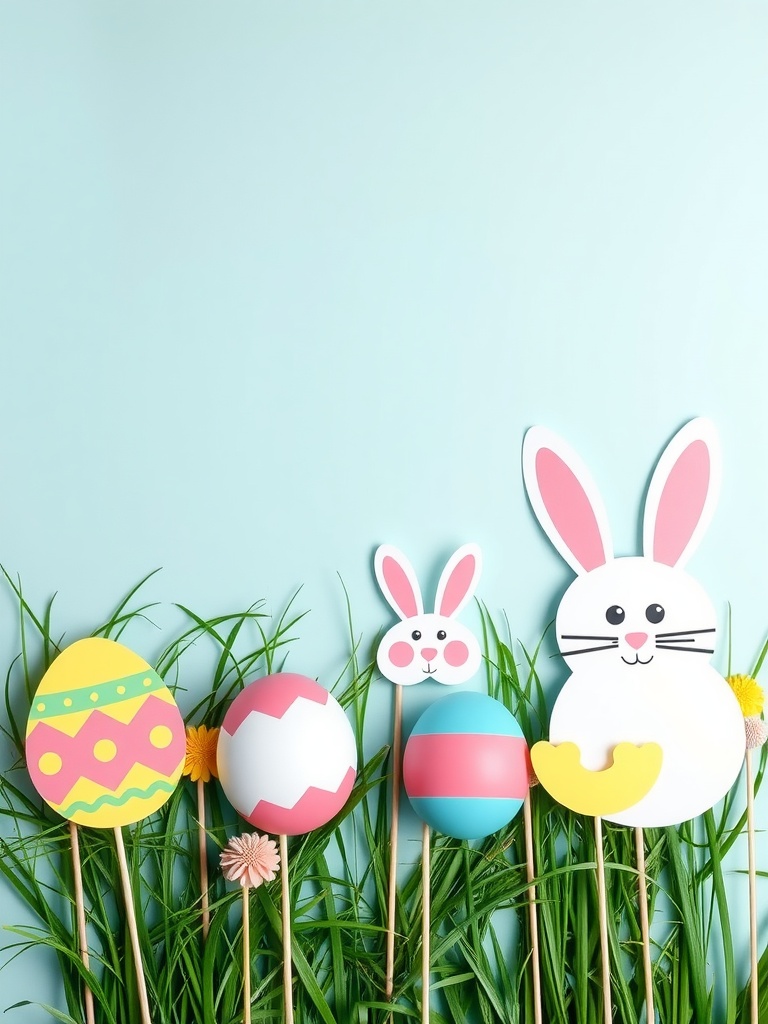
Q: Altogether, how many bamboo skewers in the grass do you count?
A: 11